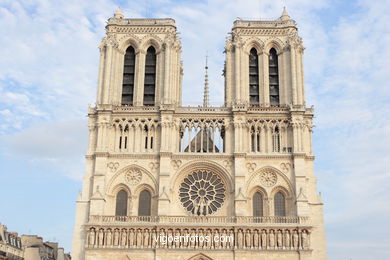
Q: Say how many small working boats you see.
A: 0